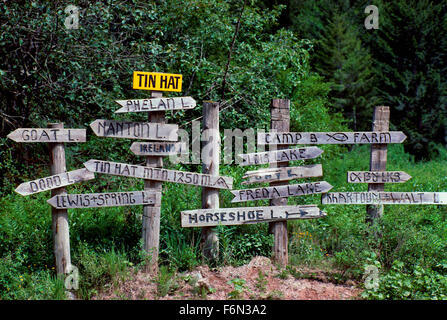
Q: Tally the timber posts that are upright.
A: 5